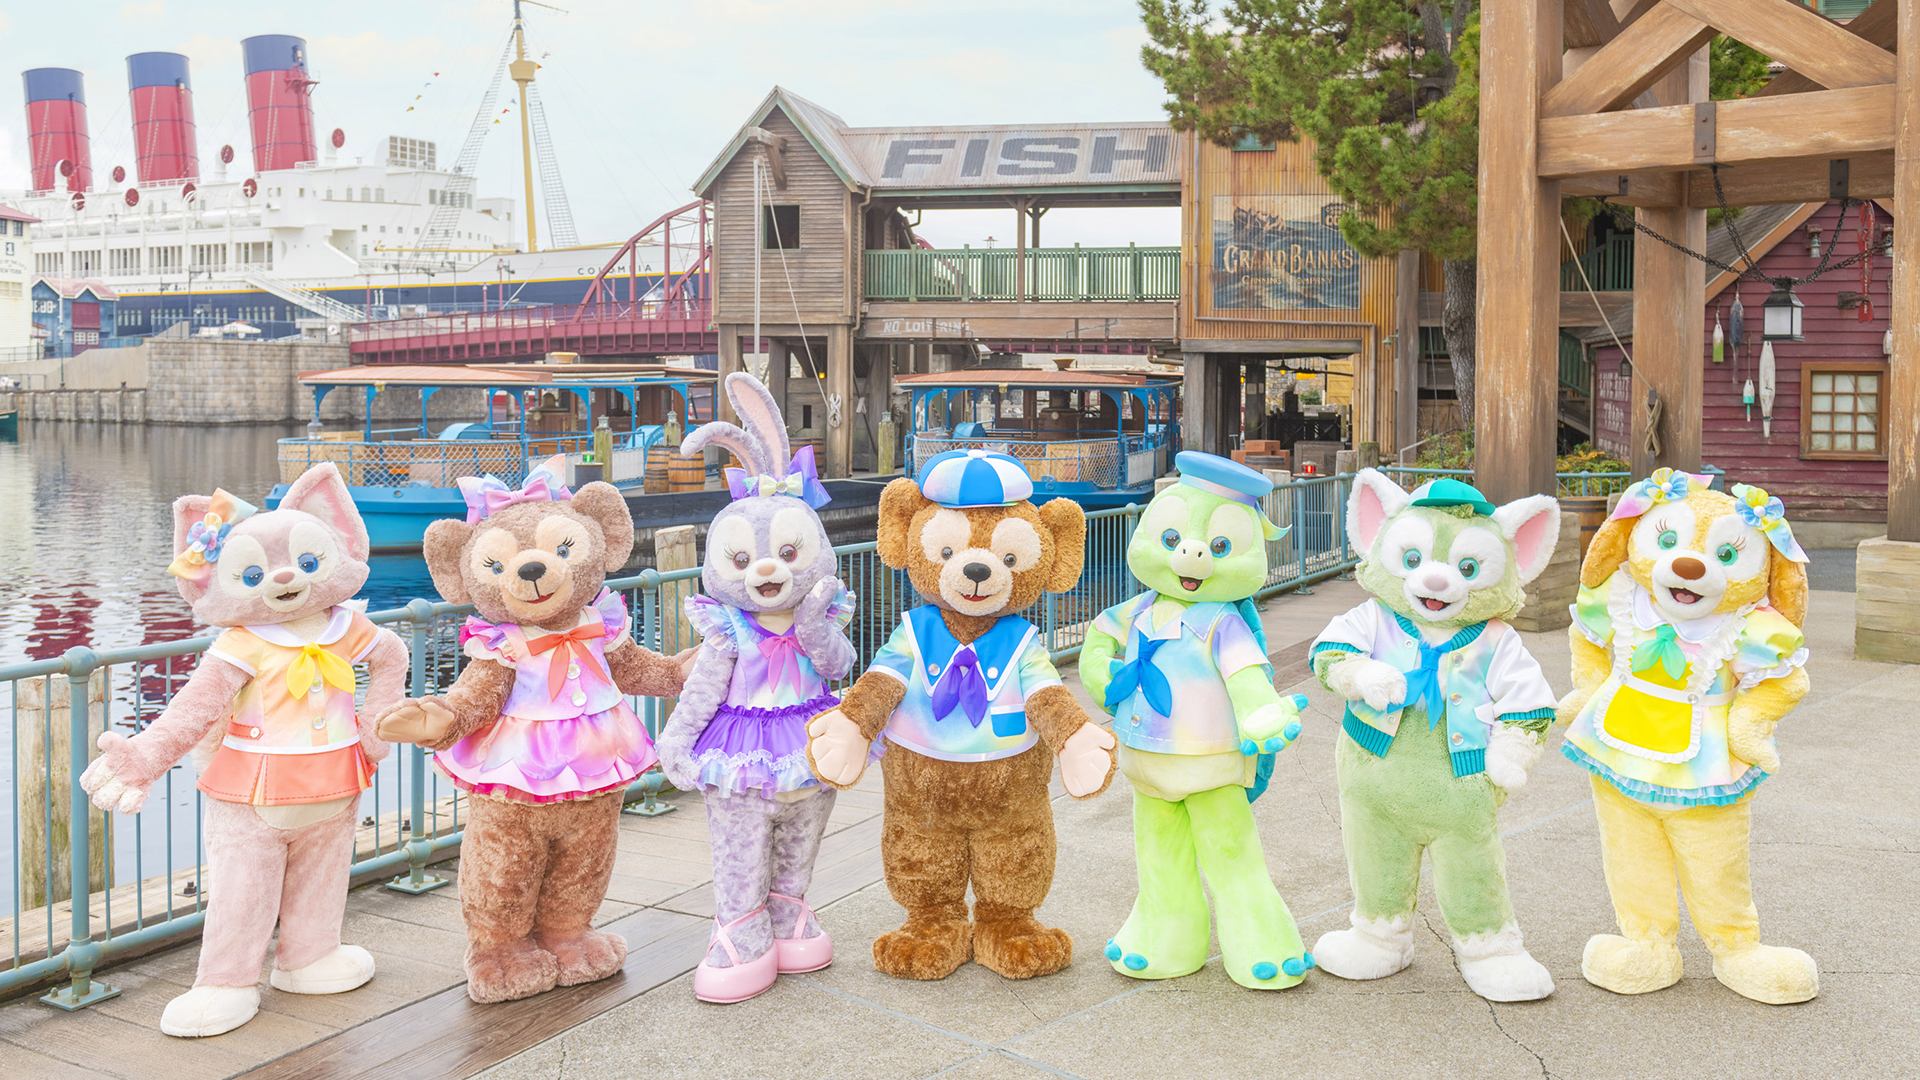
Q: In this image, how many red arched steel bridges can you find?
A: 1